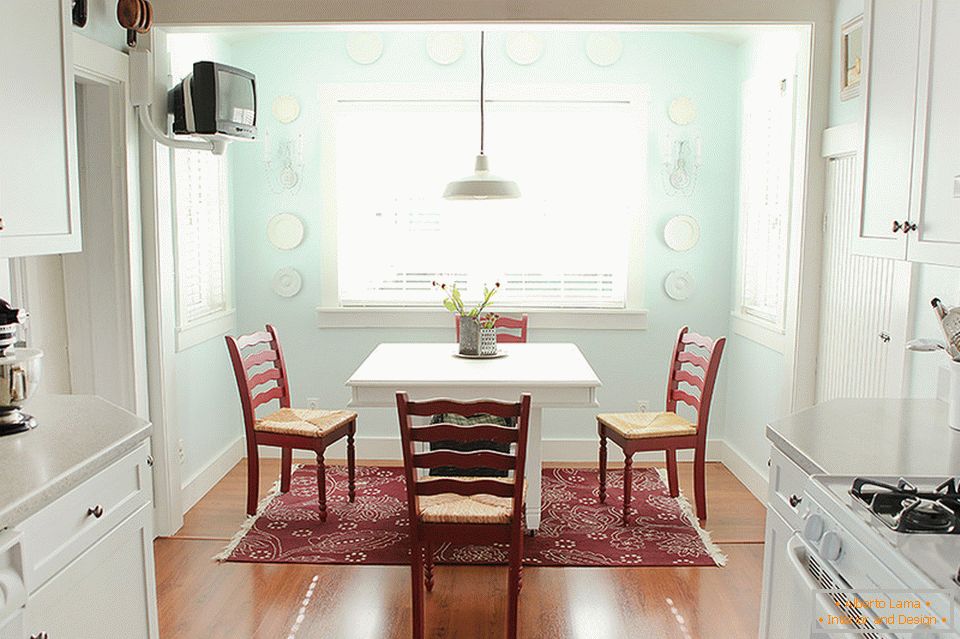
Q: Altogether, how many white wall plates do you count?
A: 10